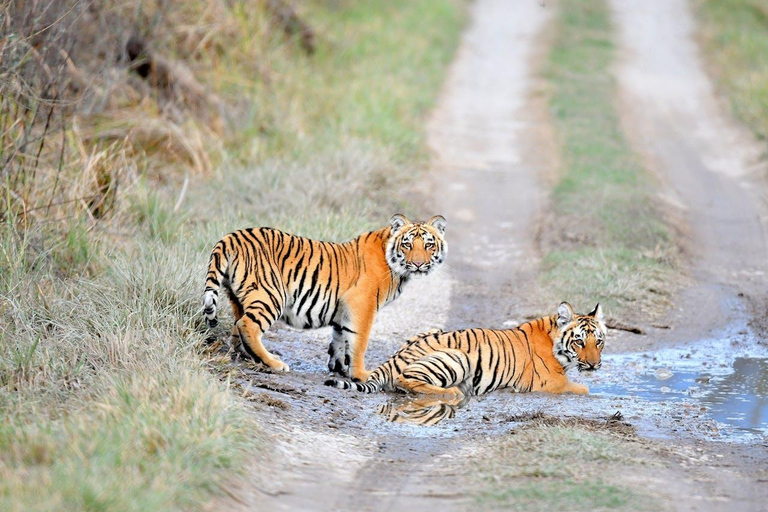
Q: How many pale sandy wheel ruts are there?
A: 2